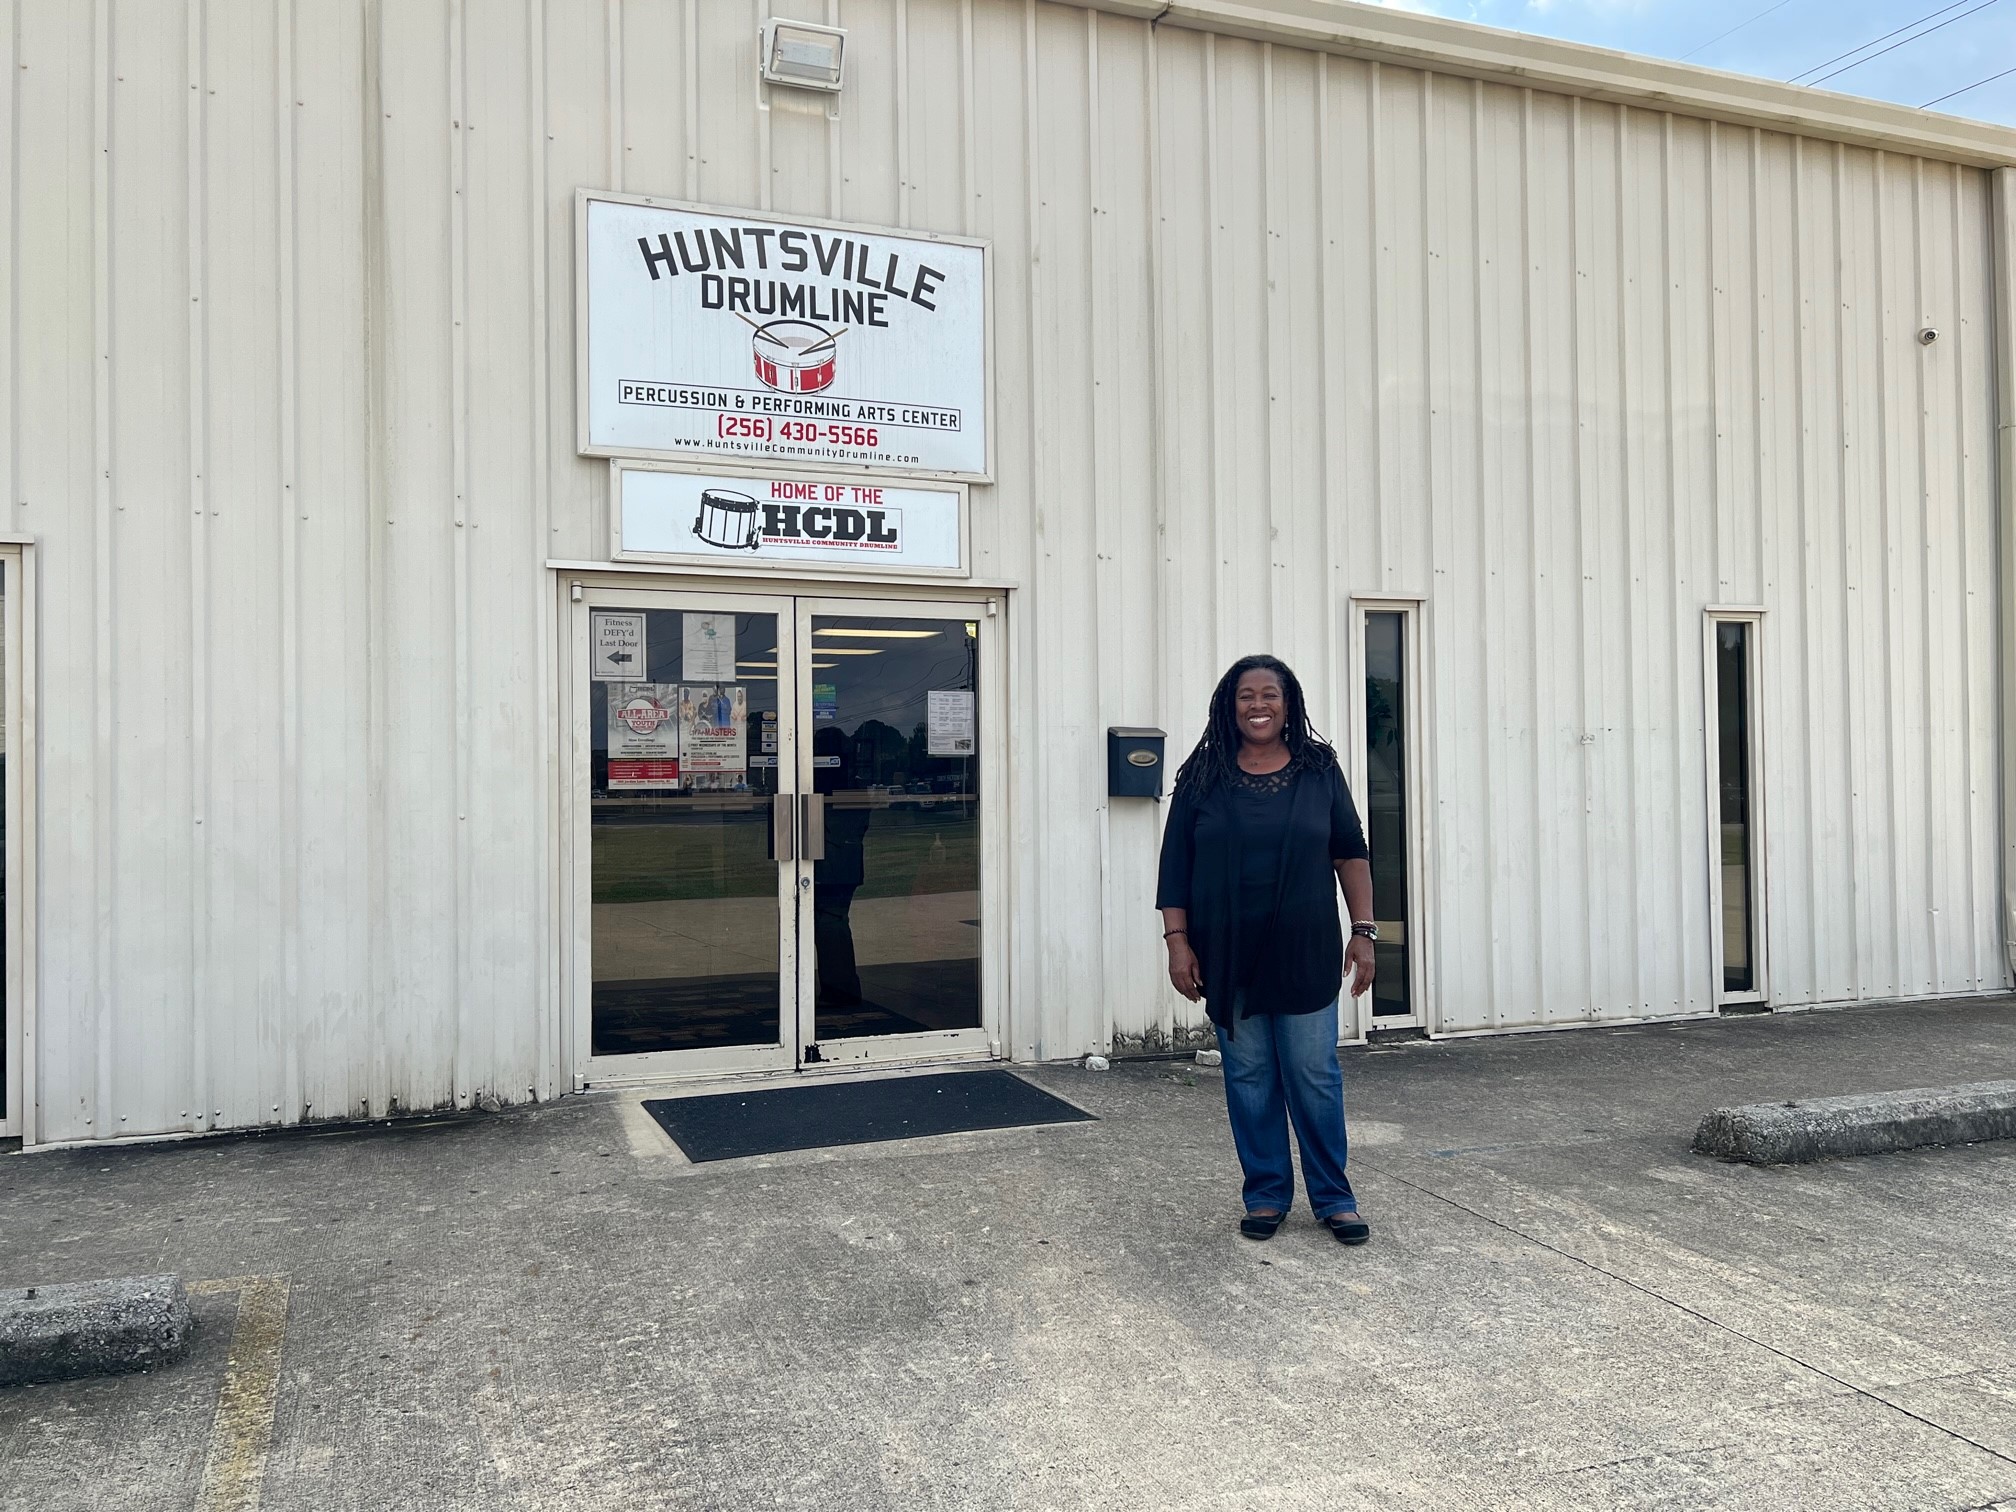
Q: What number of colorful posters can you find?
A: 2